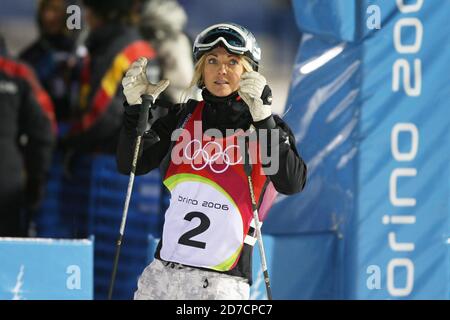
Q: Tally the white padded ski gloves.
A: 2